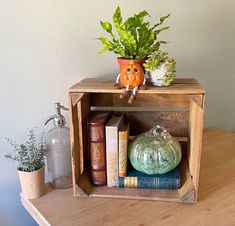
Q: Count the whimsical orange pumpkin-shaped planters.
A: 1